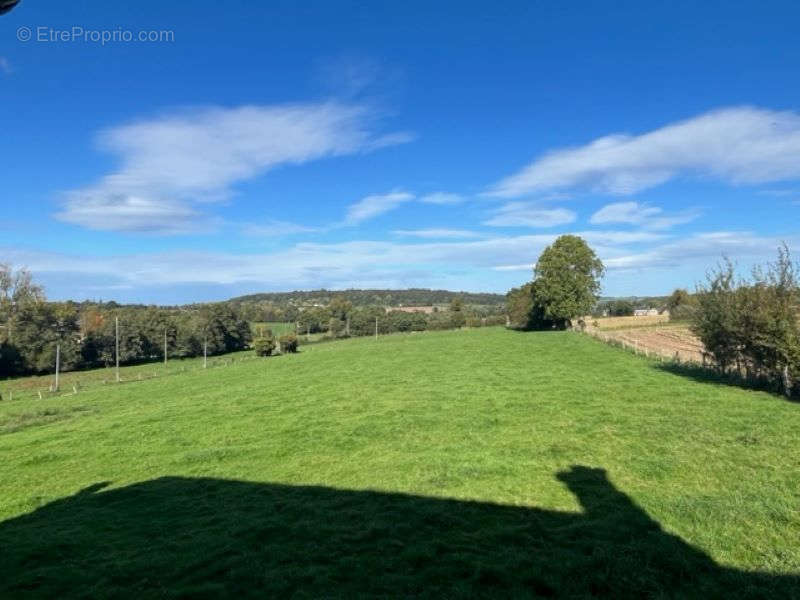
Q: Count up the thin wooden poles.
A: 5